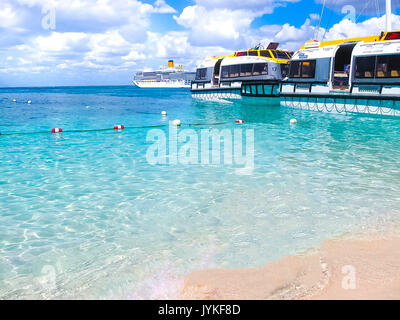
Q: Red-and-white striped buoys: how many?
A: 3